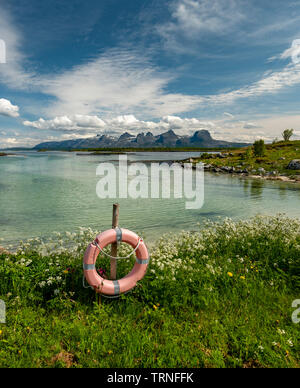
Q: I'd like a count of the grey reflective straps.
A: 4